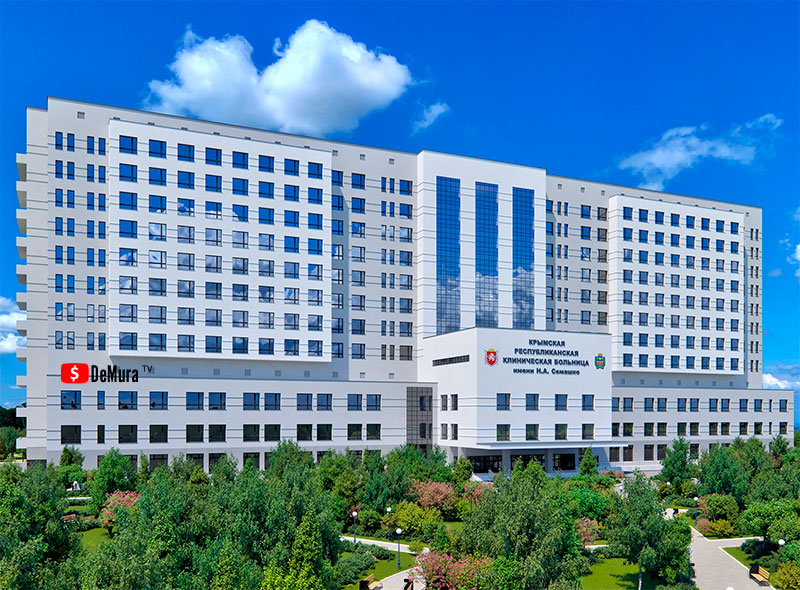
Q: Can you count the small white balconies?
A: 11